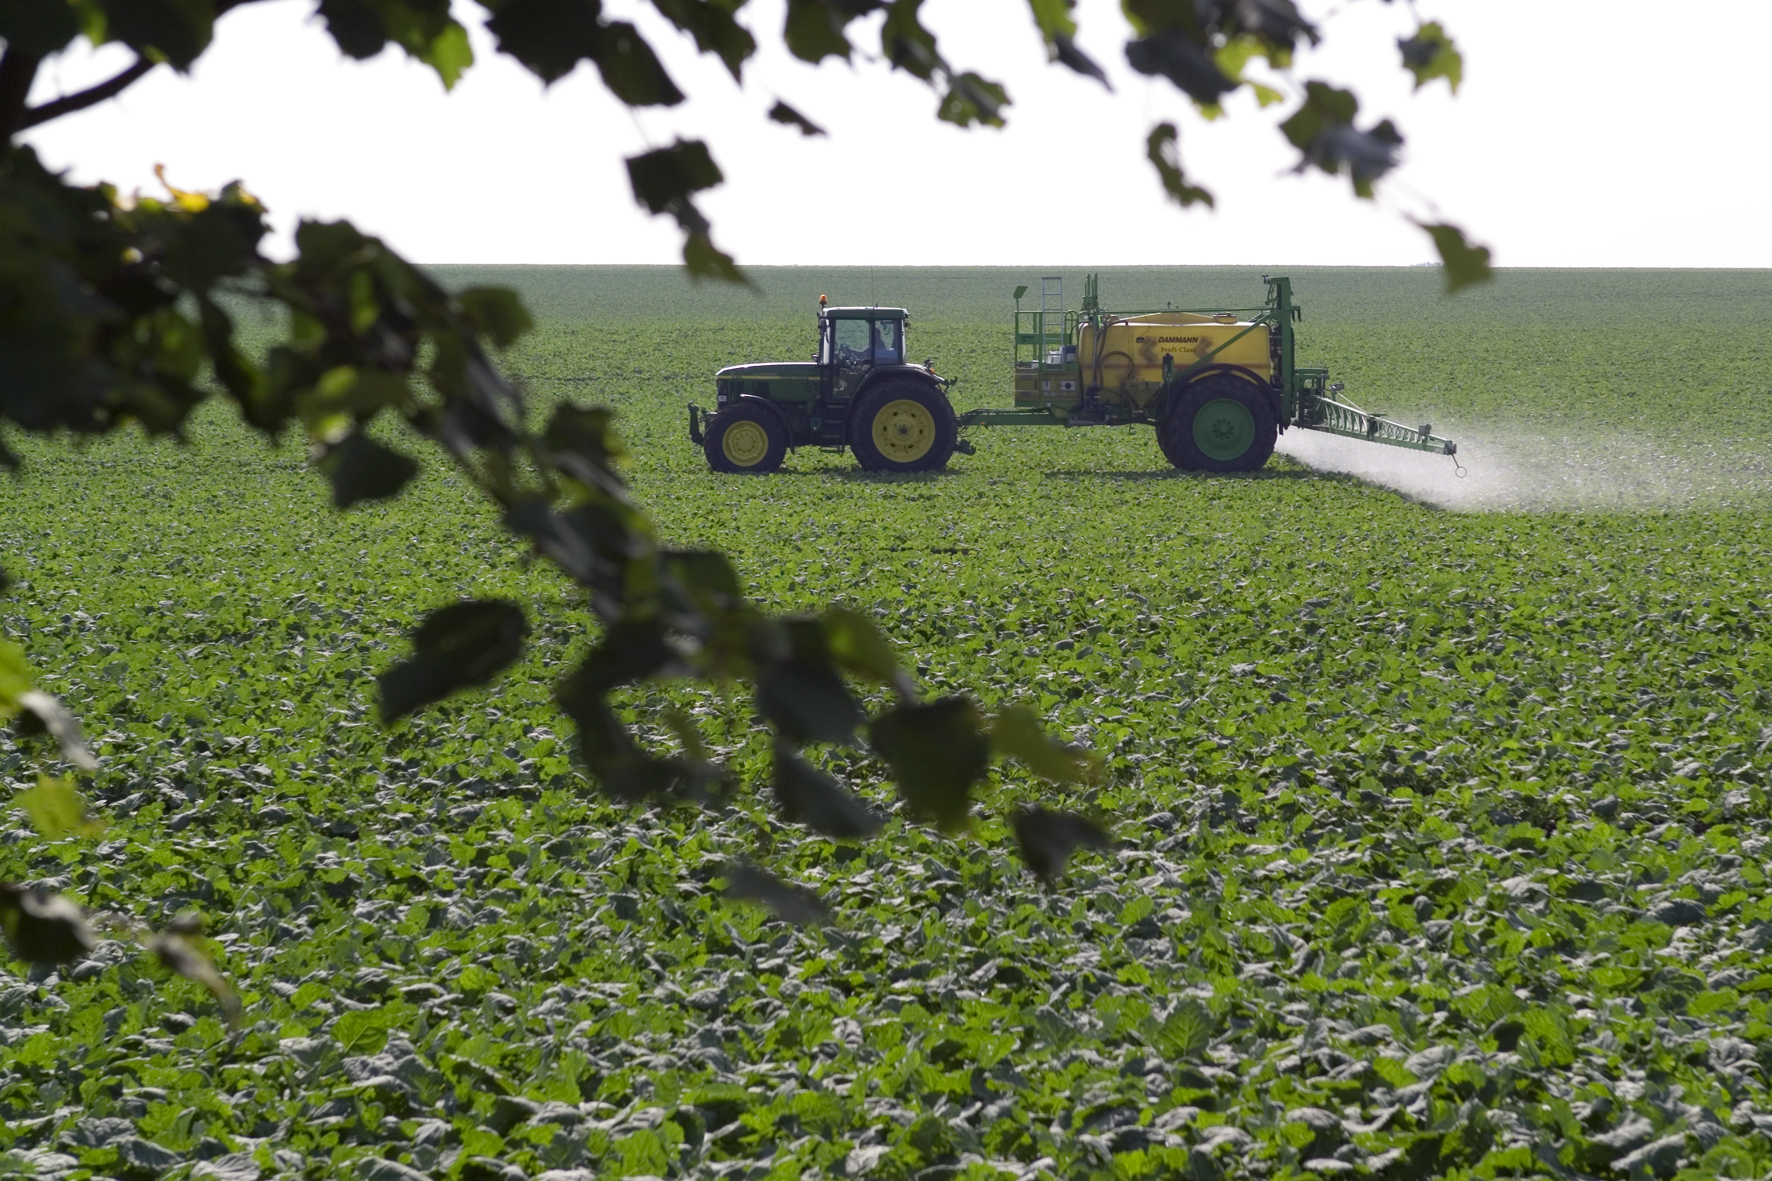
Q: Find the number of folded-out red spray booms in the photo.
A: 0